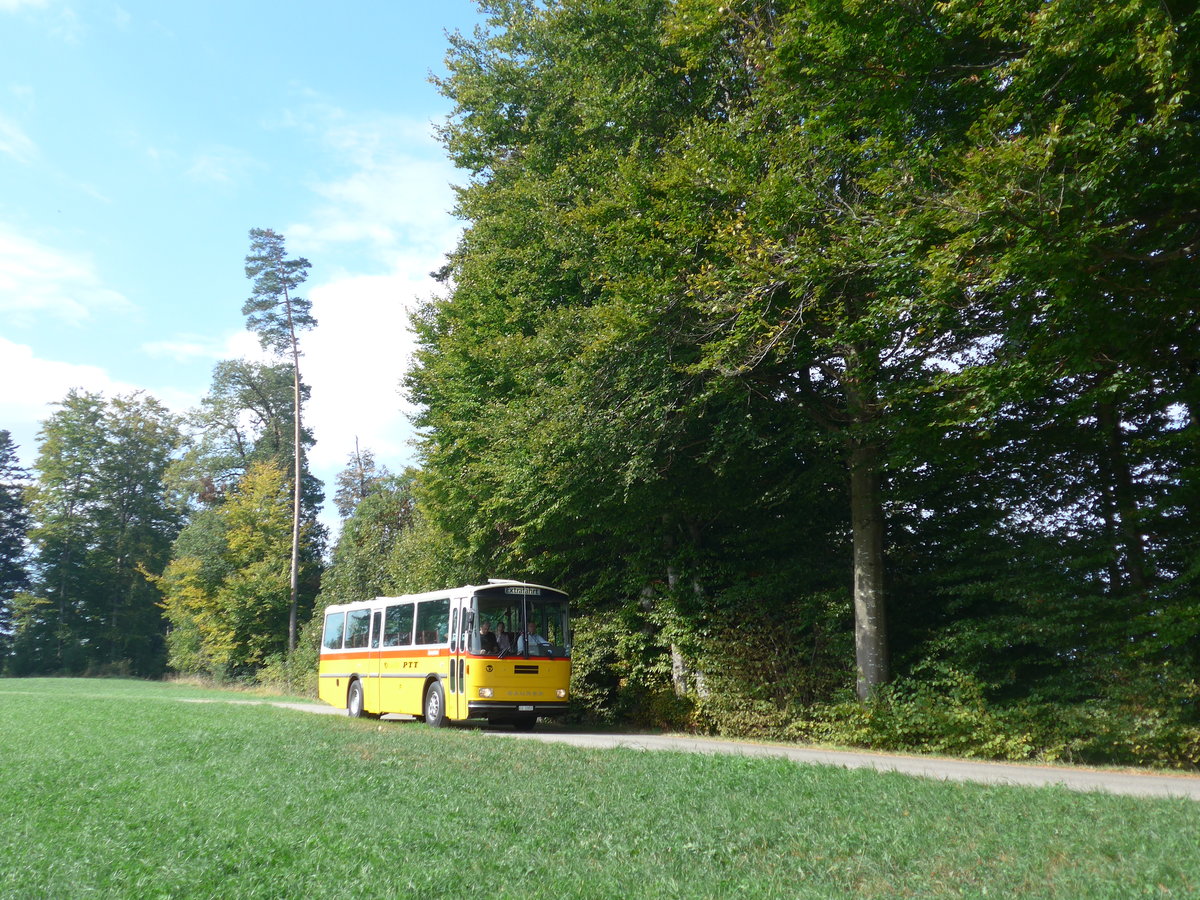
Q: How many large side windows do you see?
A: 4